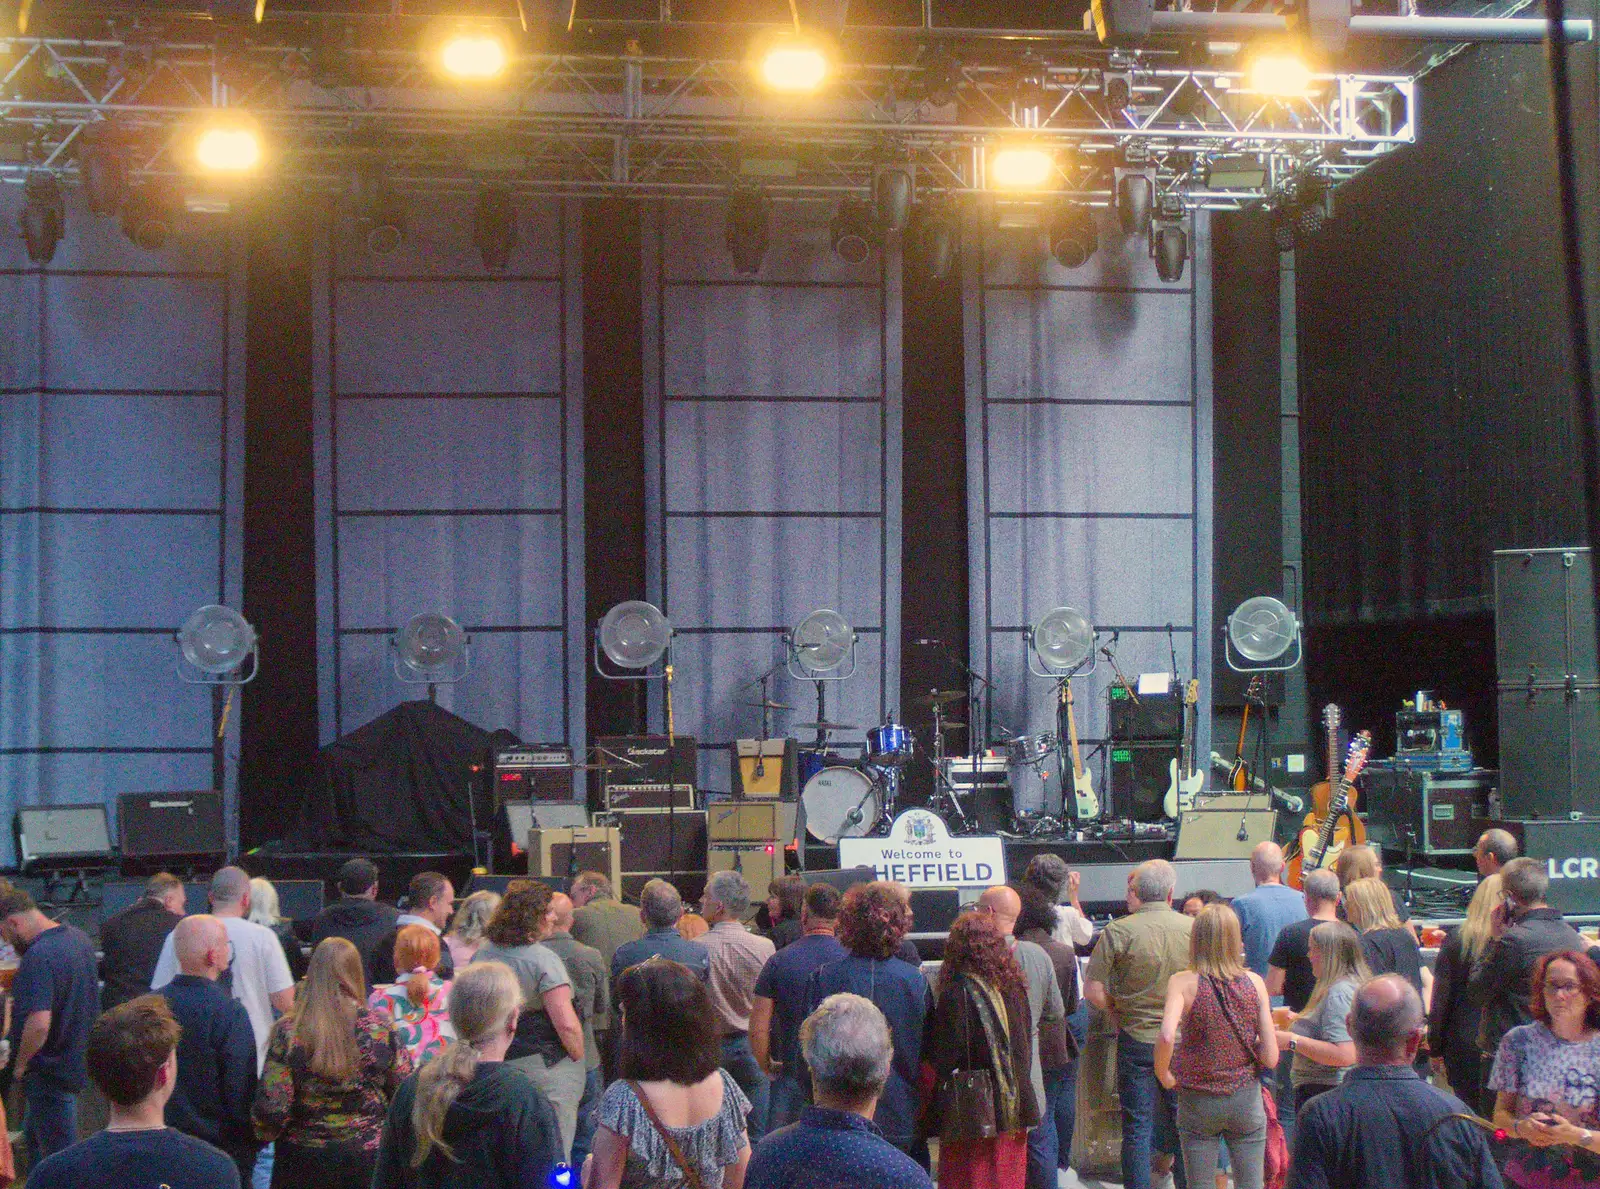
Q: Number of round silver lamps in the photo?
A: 6